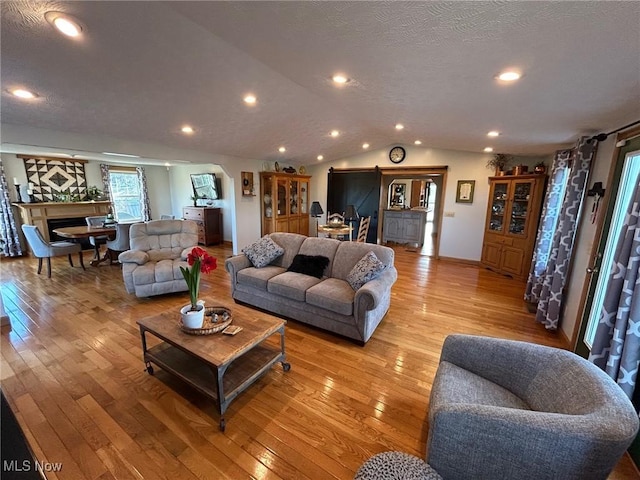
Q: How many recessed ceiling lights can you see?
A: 14